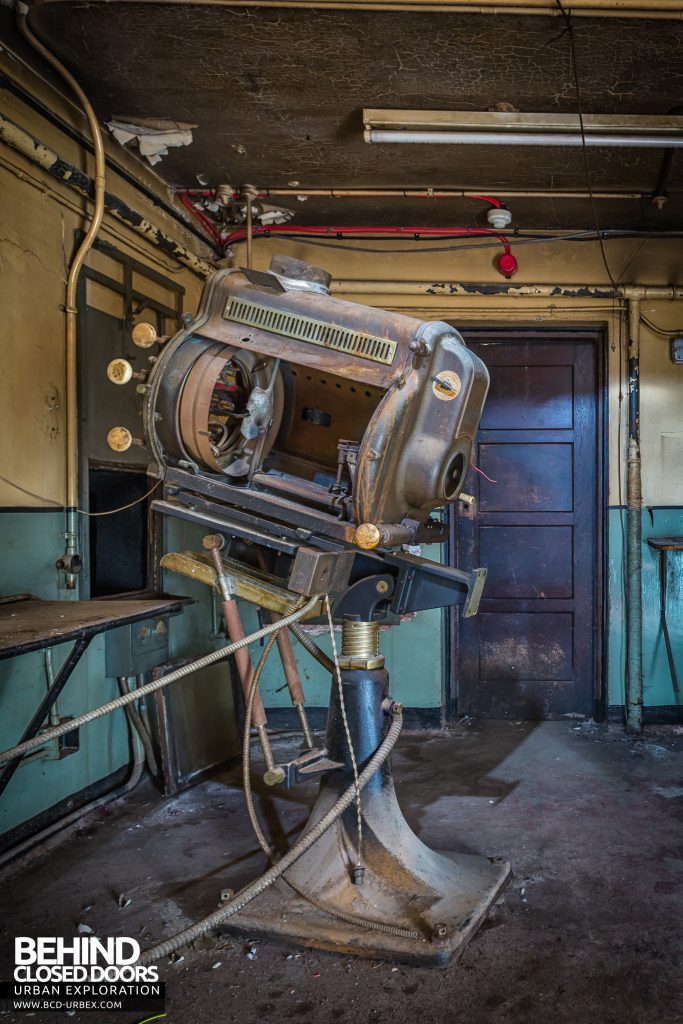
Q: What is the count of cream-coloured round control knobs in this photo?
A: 4